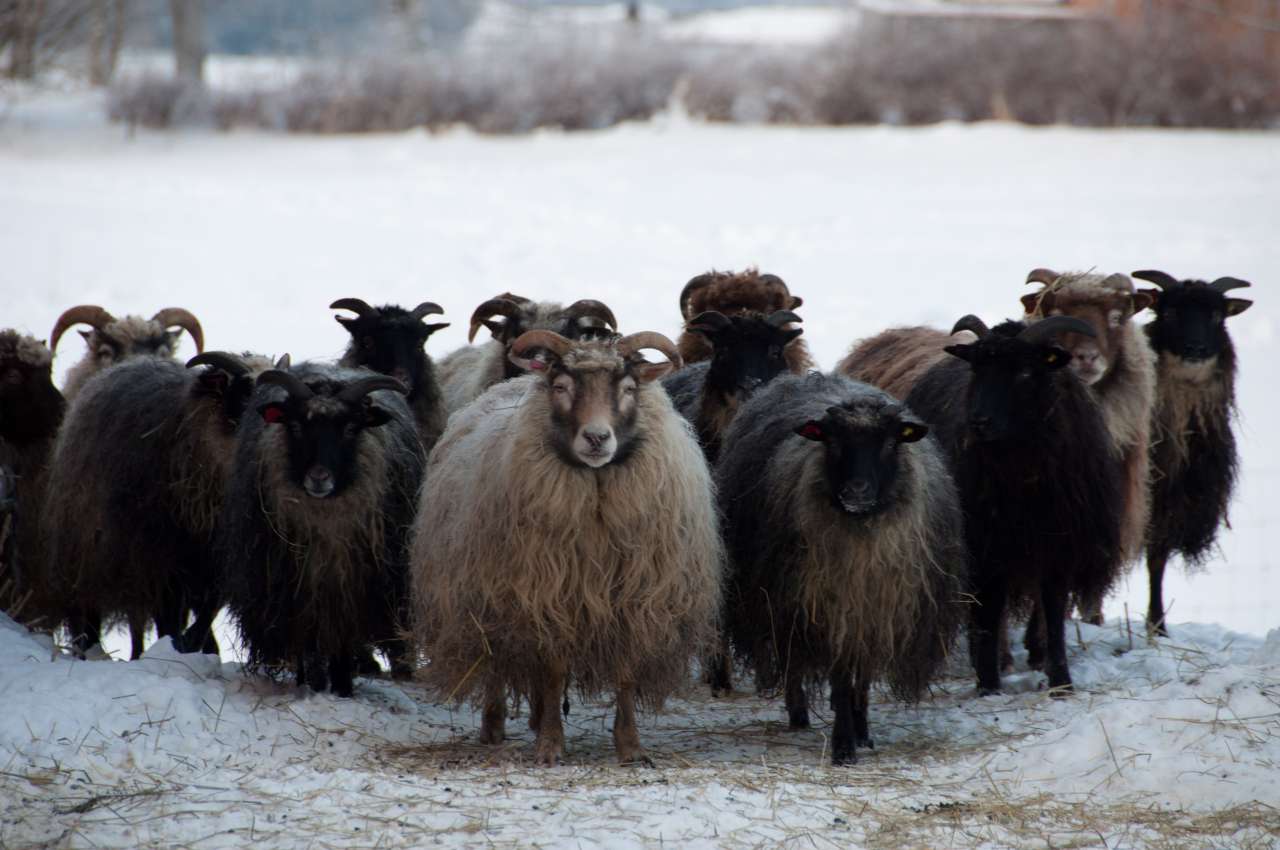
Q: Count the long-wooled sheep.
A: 13